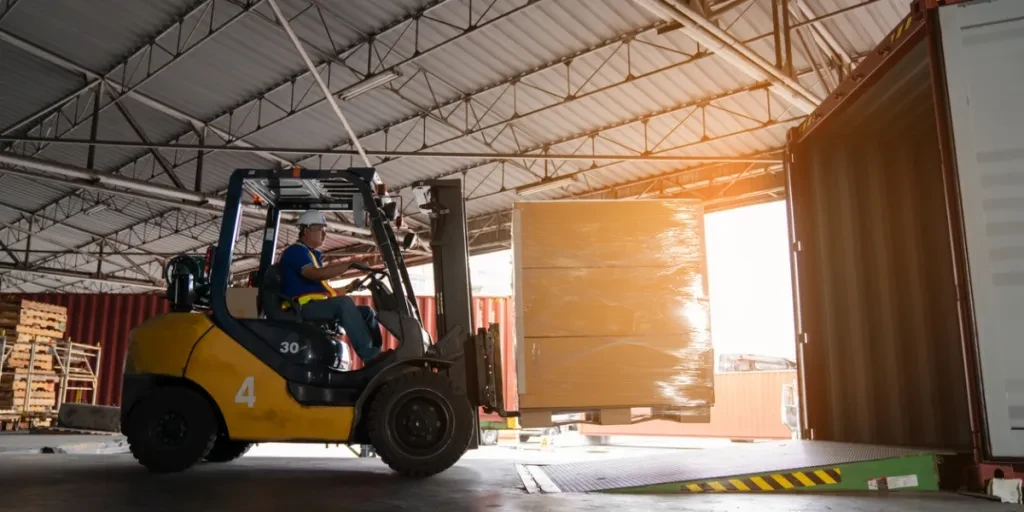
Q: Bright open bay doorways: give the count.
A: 1